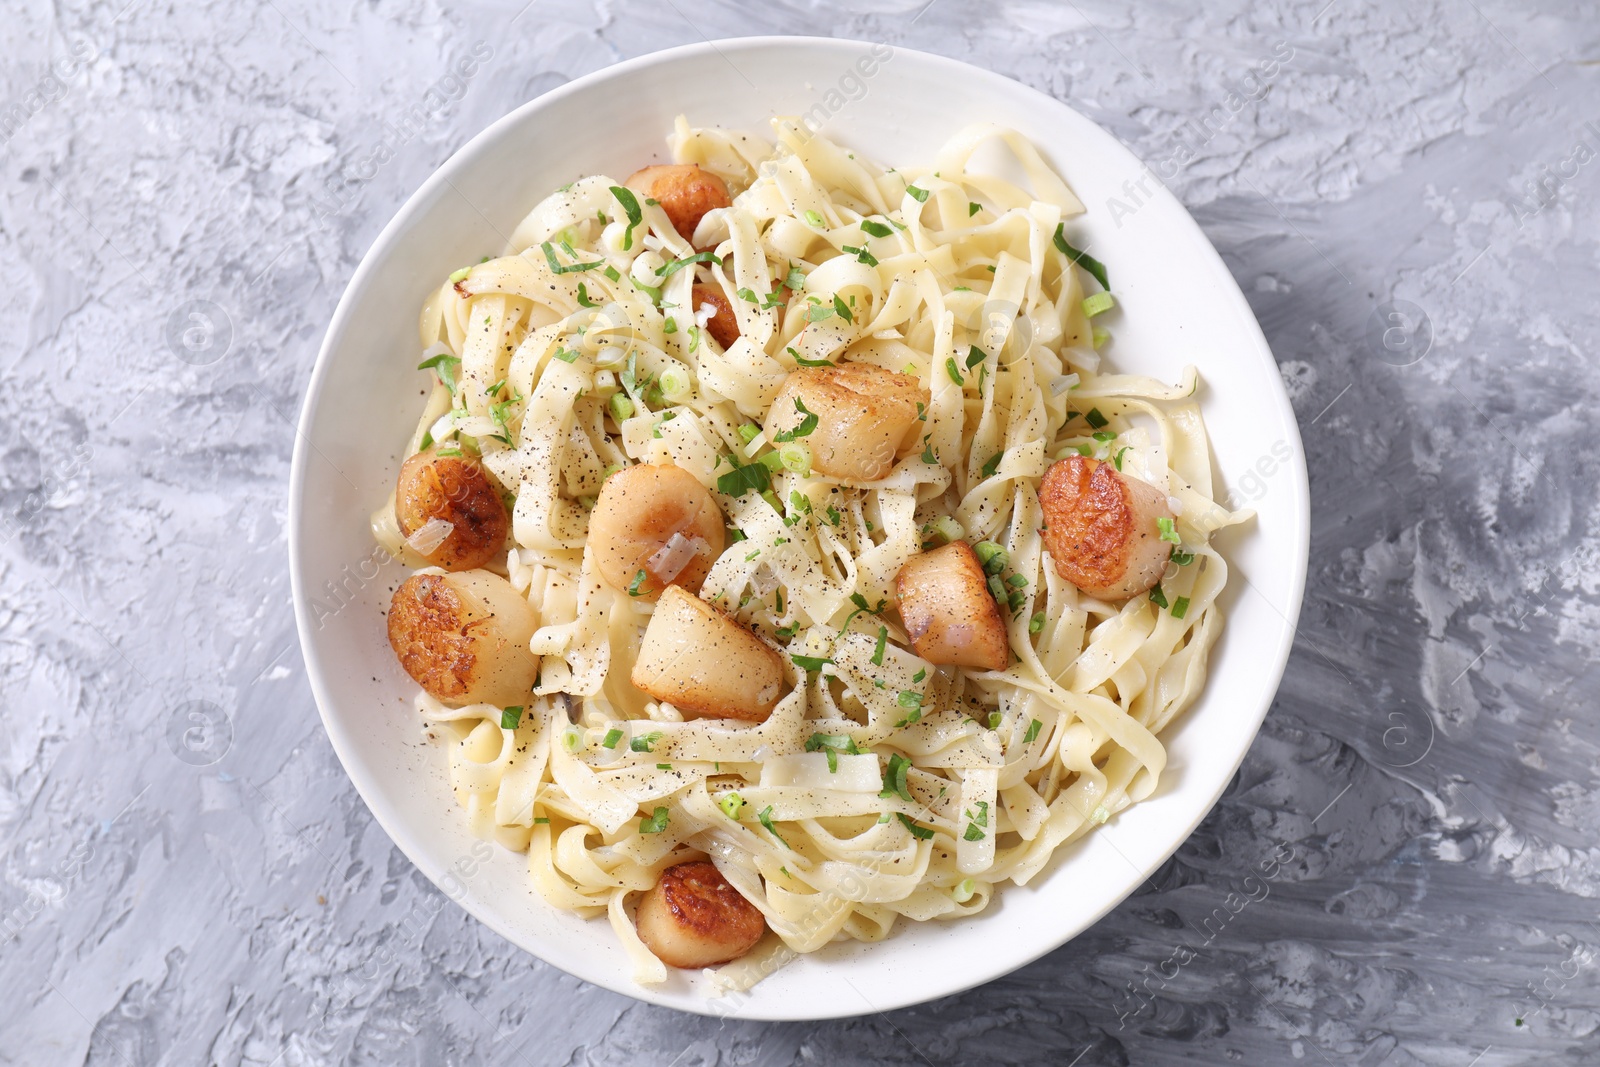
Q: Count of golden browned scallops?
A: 10